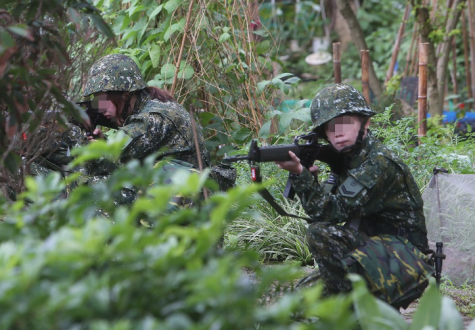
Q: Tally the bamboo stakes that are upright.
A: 3